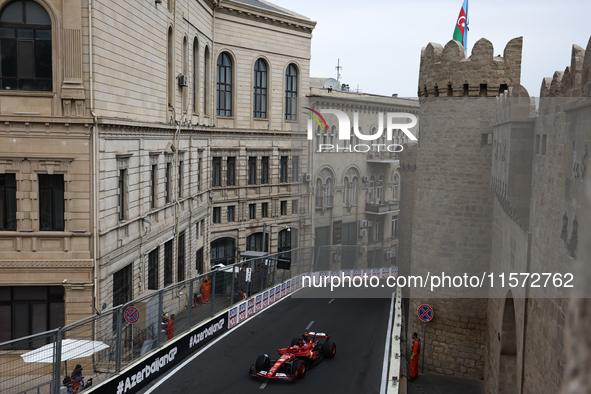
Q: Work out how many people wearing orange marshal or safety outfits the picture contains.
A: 4